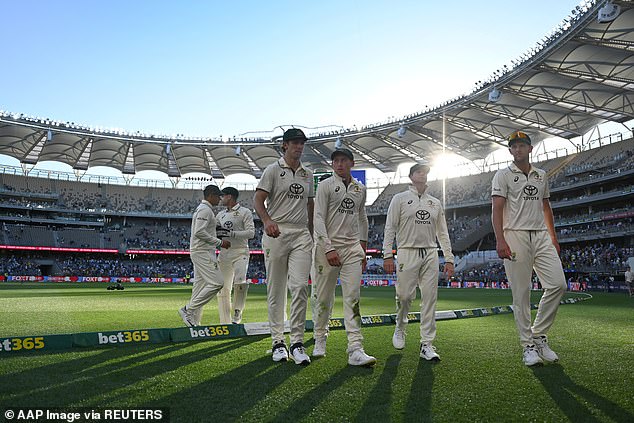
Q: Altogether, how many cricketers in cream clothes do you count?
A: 6